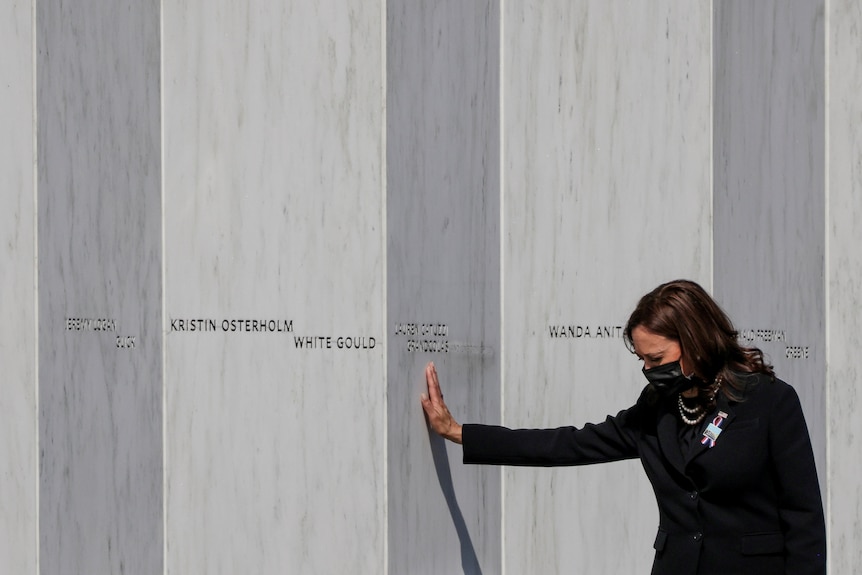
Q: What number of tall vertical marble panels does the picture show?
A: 7